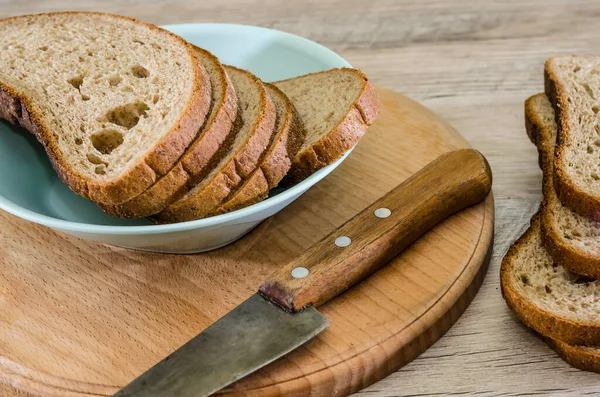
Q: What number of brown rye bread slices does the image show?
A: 9